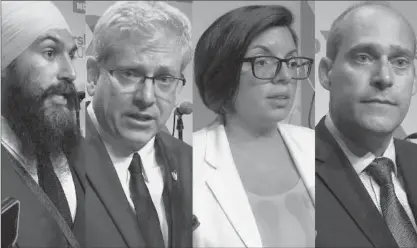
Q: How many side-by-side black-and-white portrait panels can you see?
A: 4